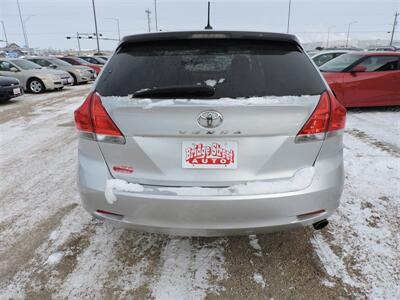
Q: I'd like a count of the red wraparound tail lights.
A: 2